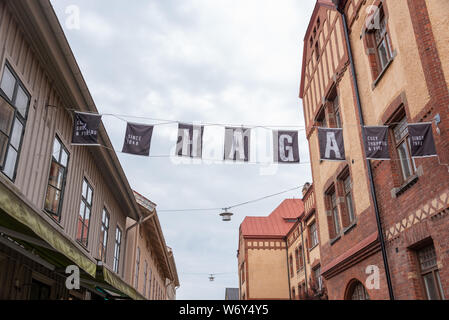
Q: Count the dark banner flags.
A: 8